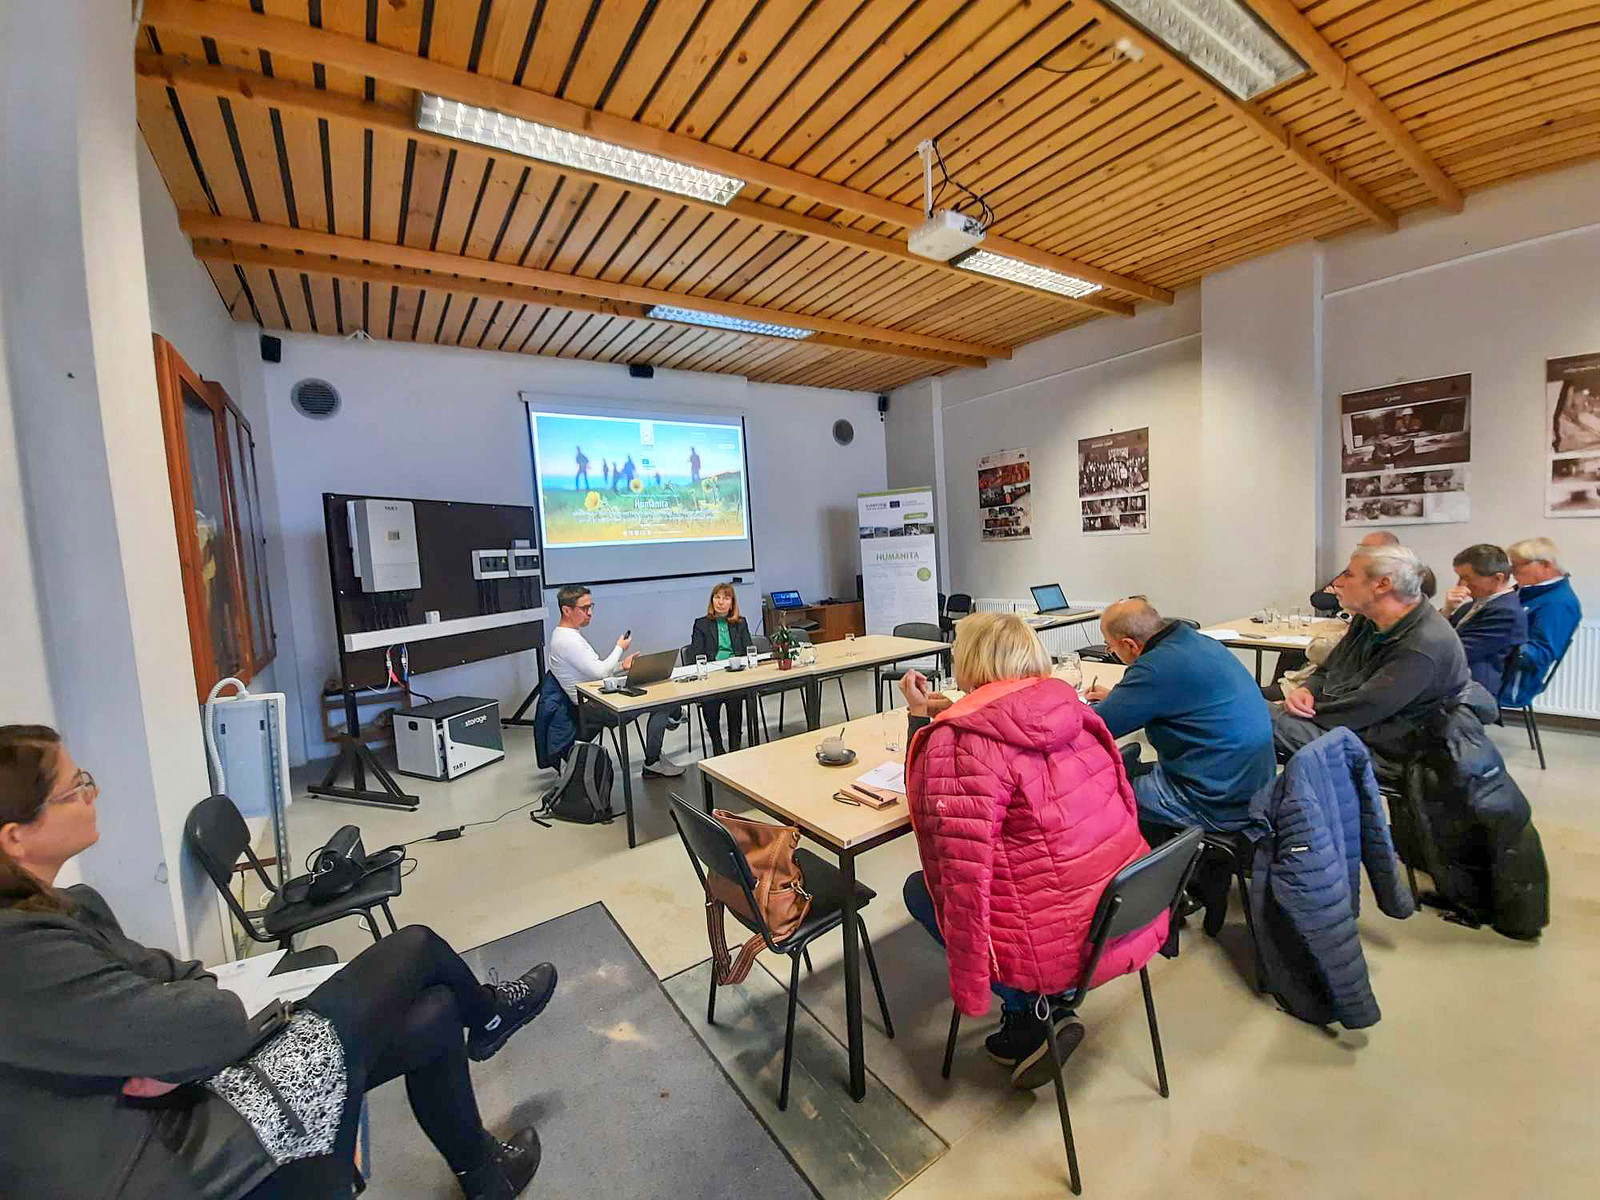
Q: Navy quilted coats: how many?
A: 1